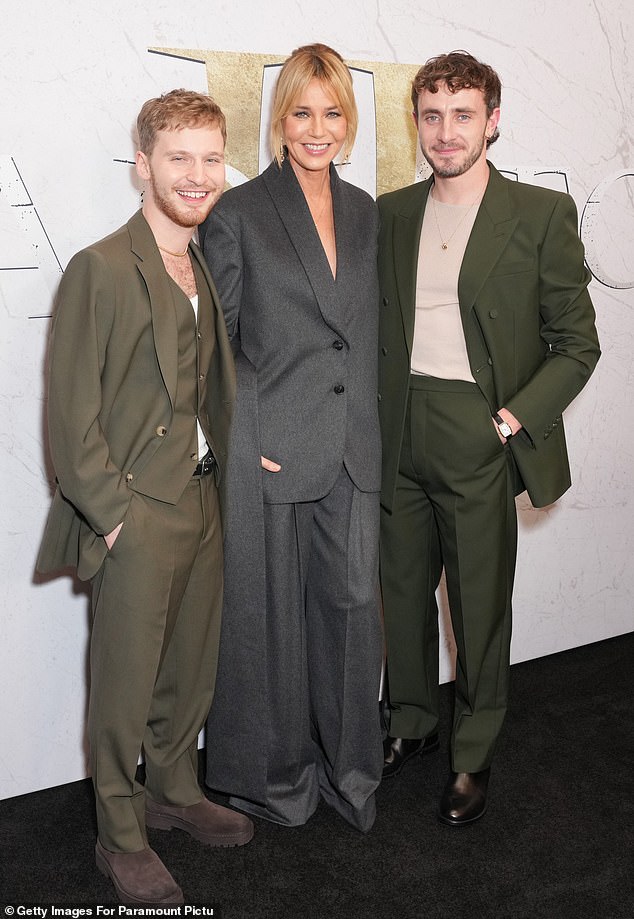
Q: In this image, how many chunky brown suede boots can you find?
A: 2